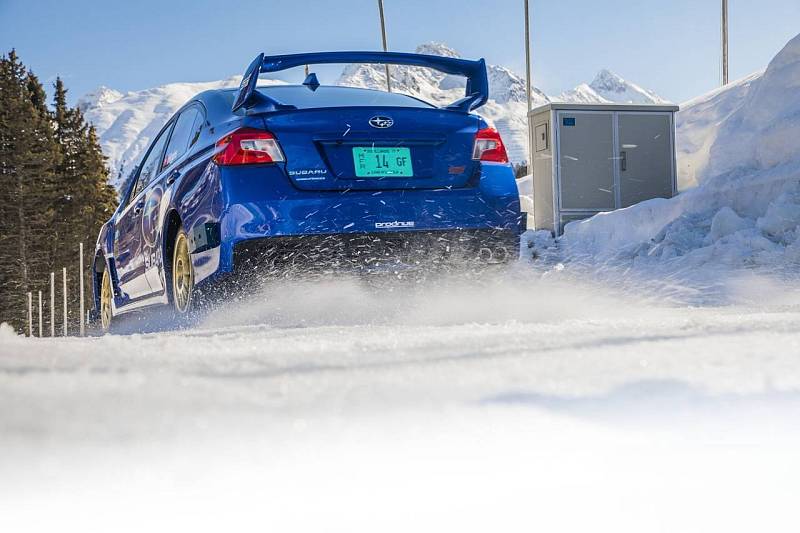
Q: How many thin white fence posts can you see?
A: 5